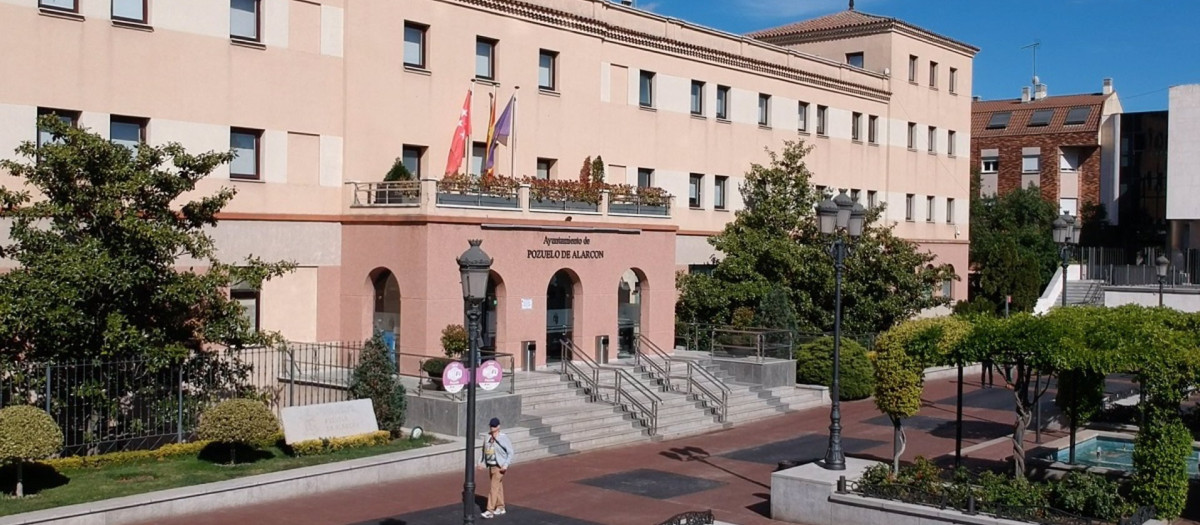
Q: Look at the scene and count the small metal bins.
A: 2